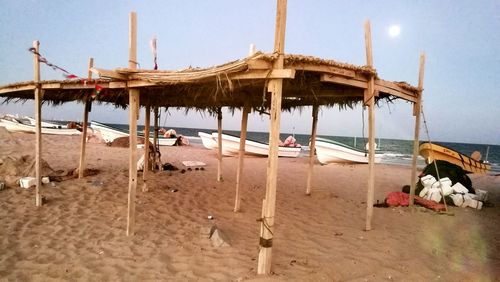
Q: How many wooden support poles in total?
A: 11